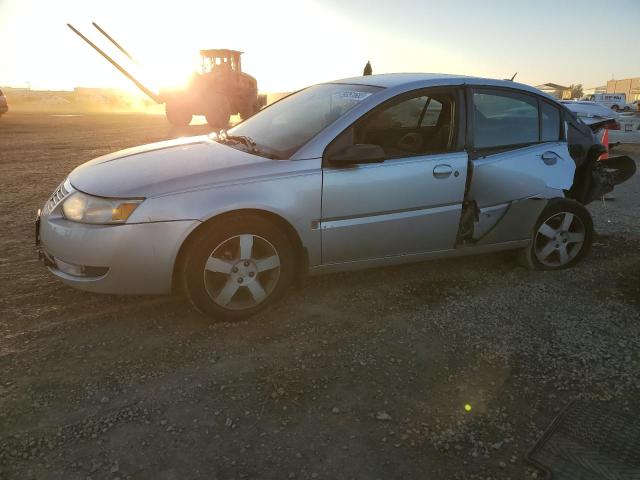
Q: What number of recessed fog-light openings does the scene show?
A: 1